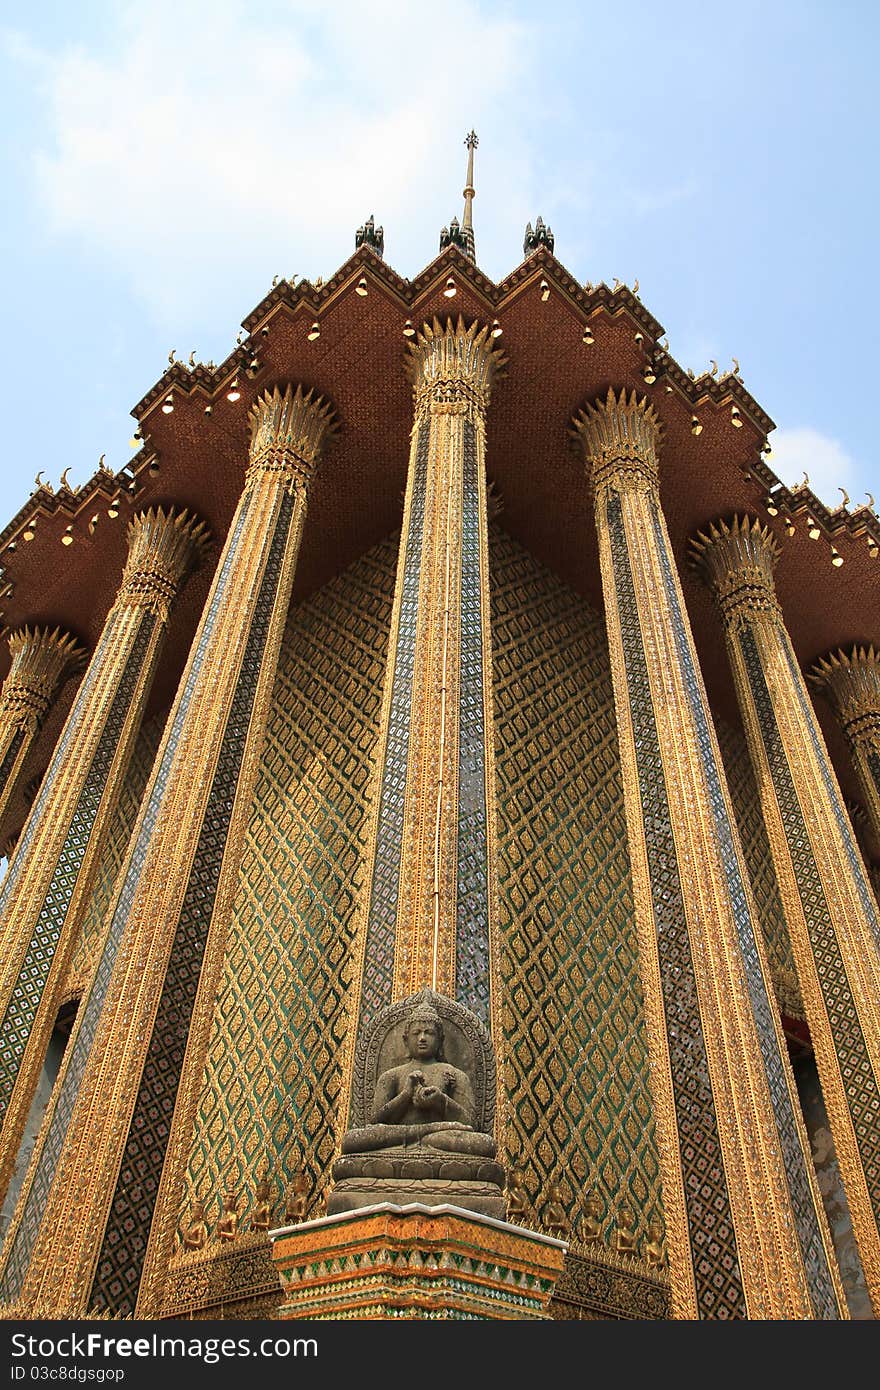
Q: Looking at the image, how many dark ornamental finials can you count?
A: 3